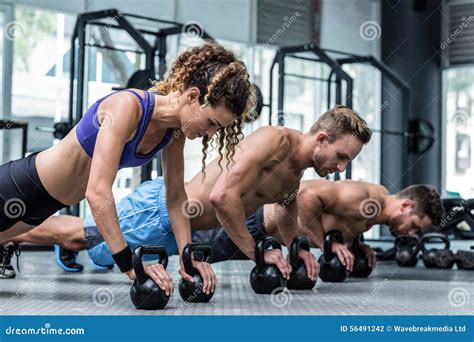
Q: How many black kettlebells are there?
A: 8